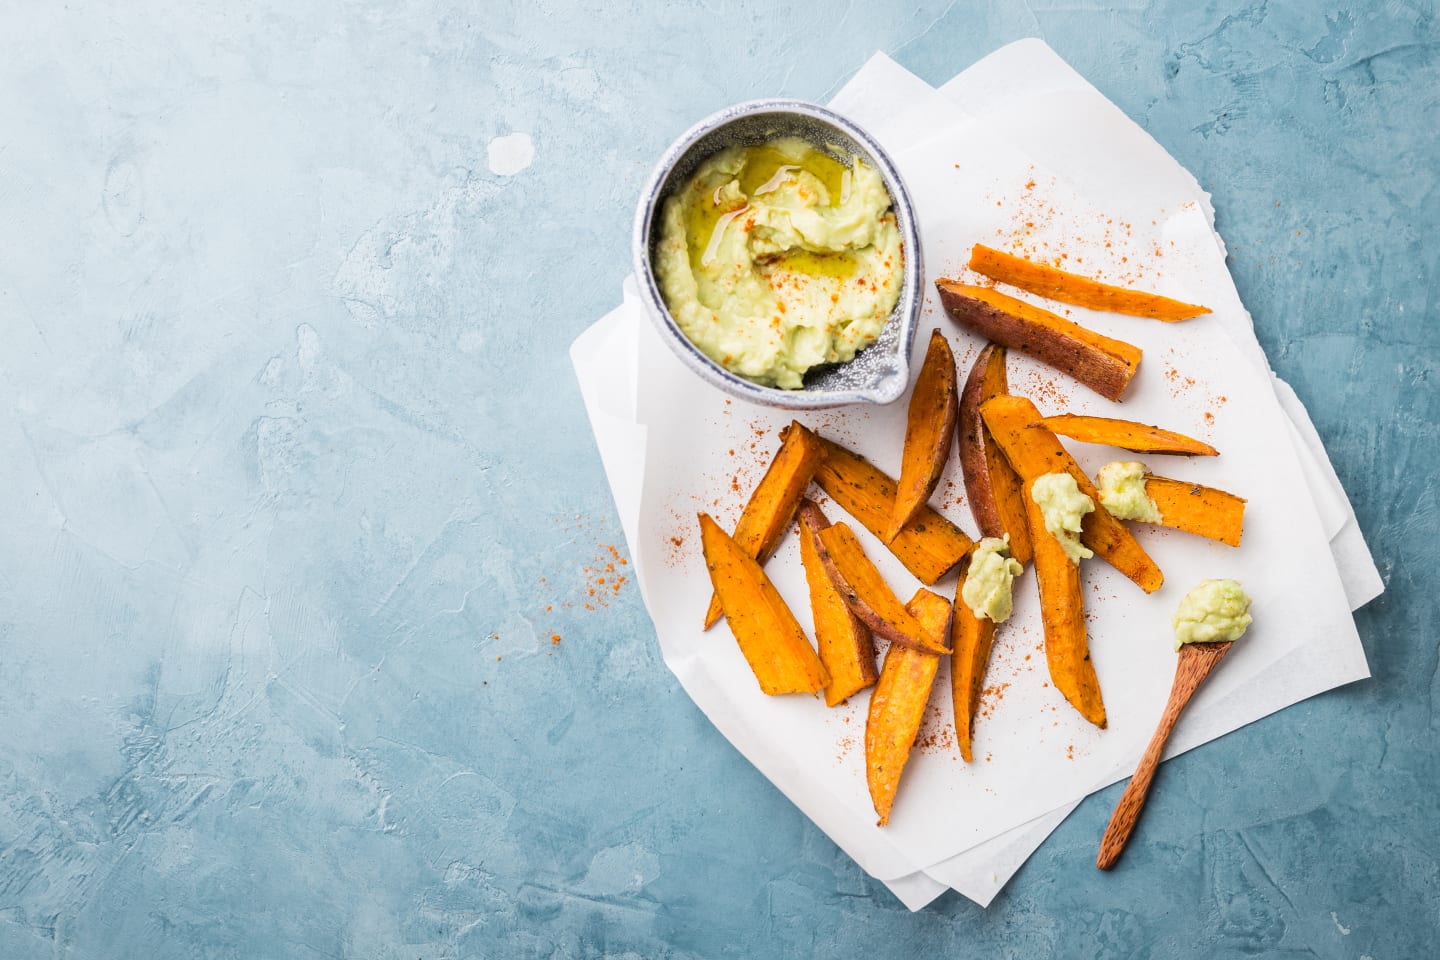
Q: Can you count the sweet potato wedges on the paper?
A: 15